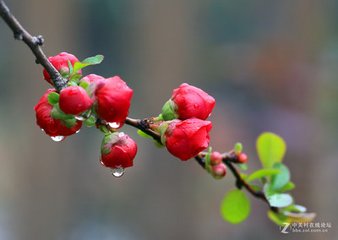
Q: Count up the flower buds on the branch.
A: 11